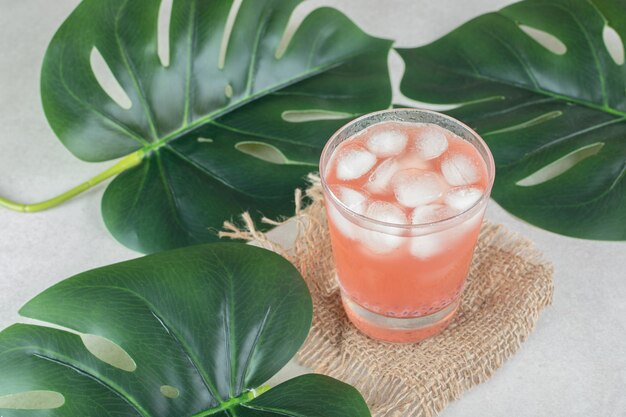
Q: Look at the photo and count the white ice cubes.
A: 10